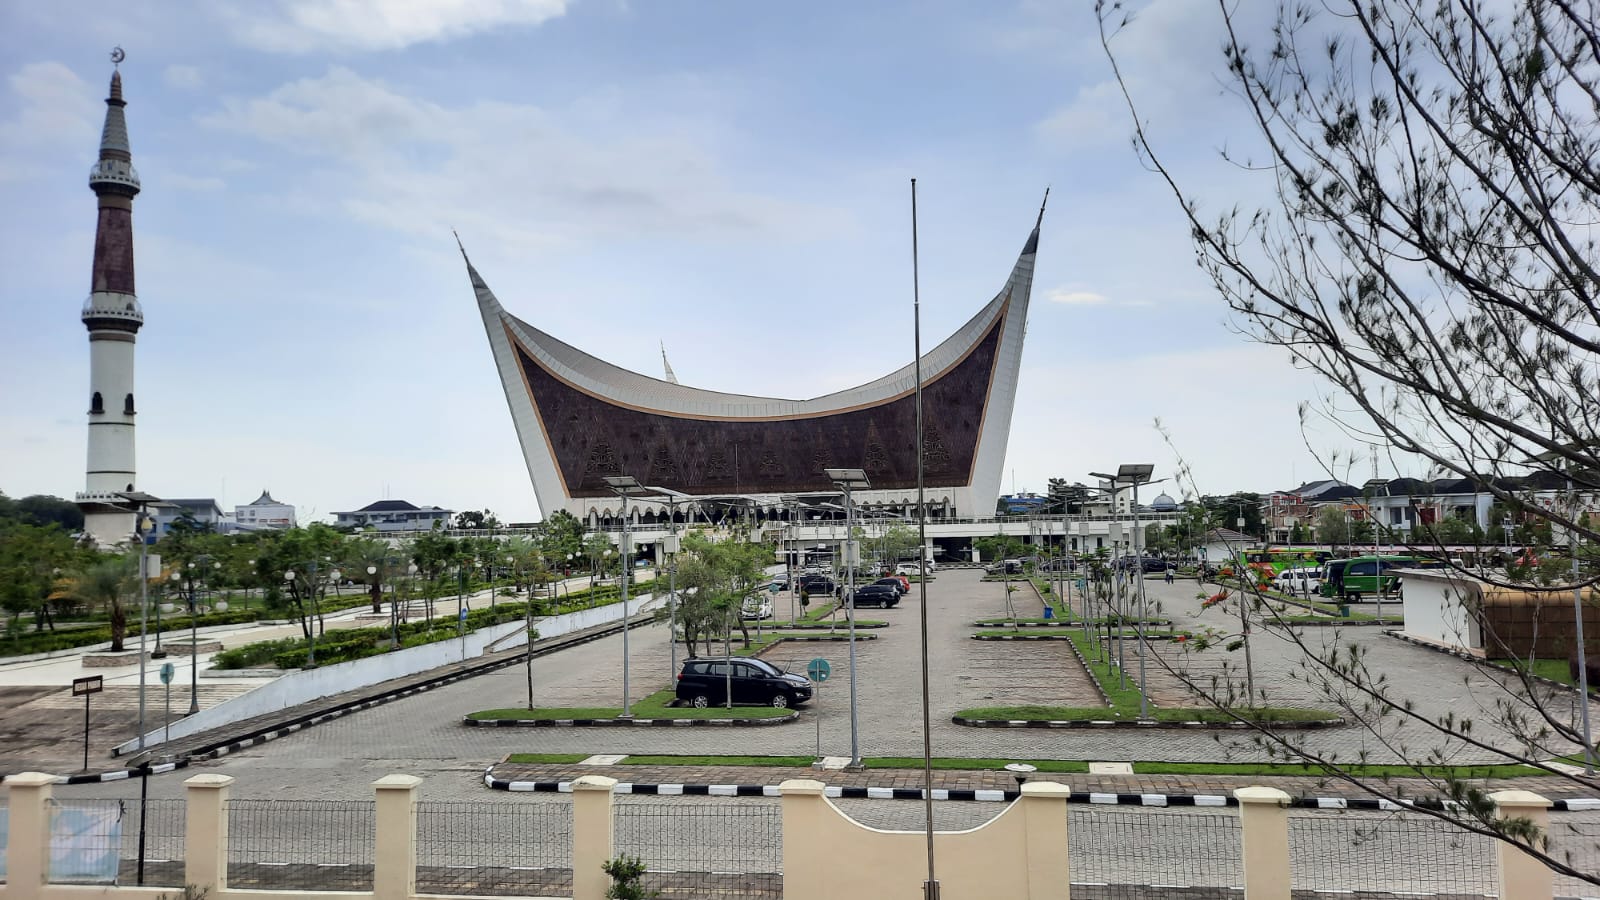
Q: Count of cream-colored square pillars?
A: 8